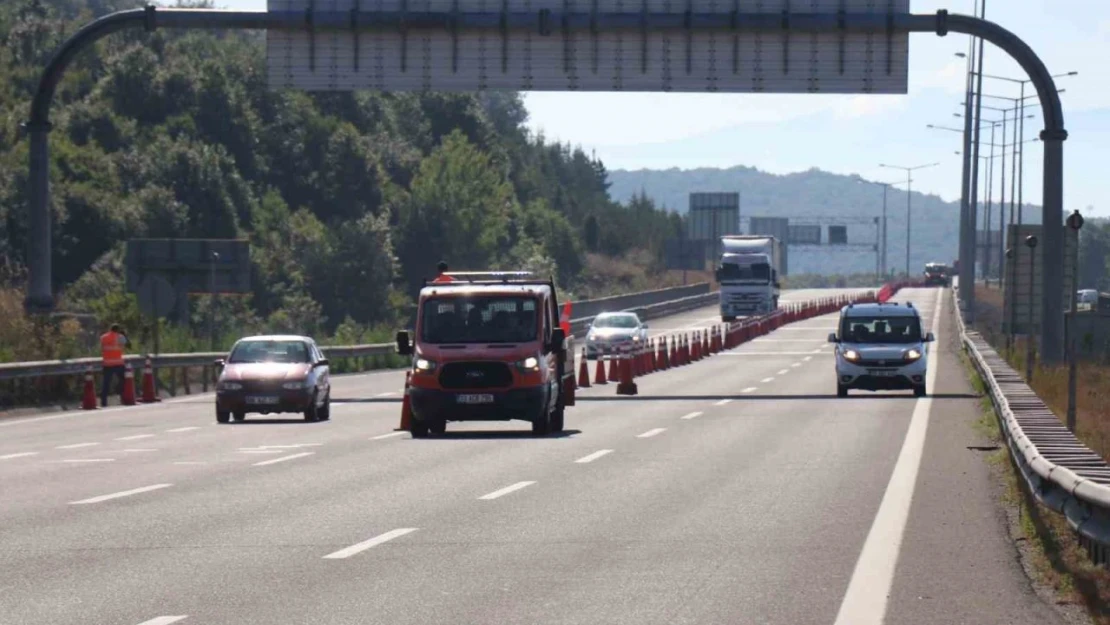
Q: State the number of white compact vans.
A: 1